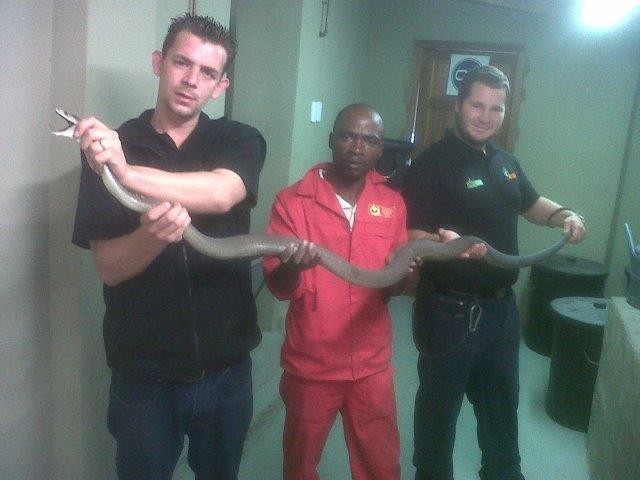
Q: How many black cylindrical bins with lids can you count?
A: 2